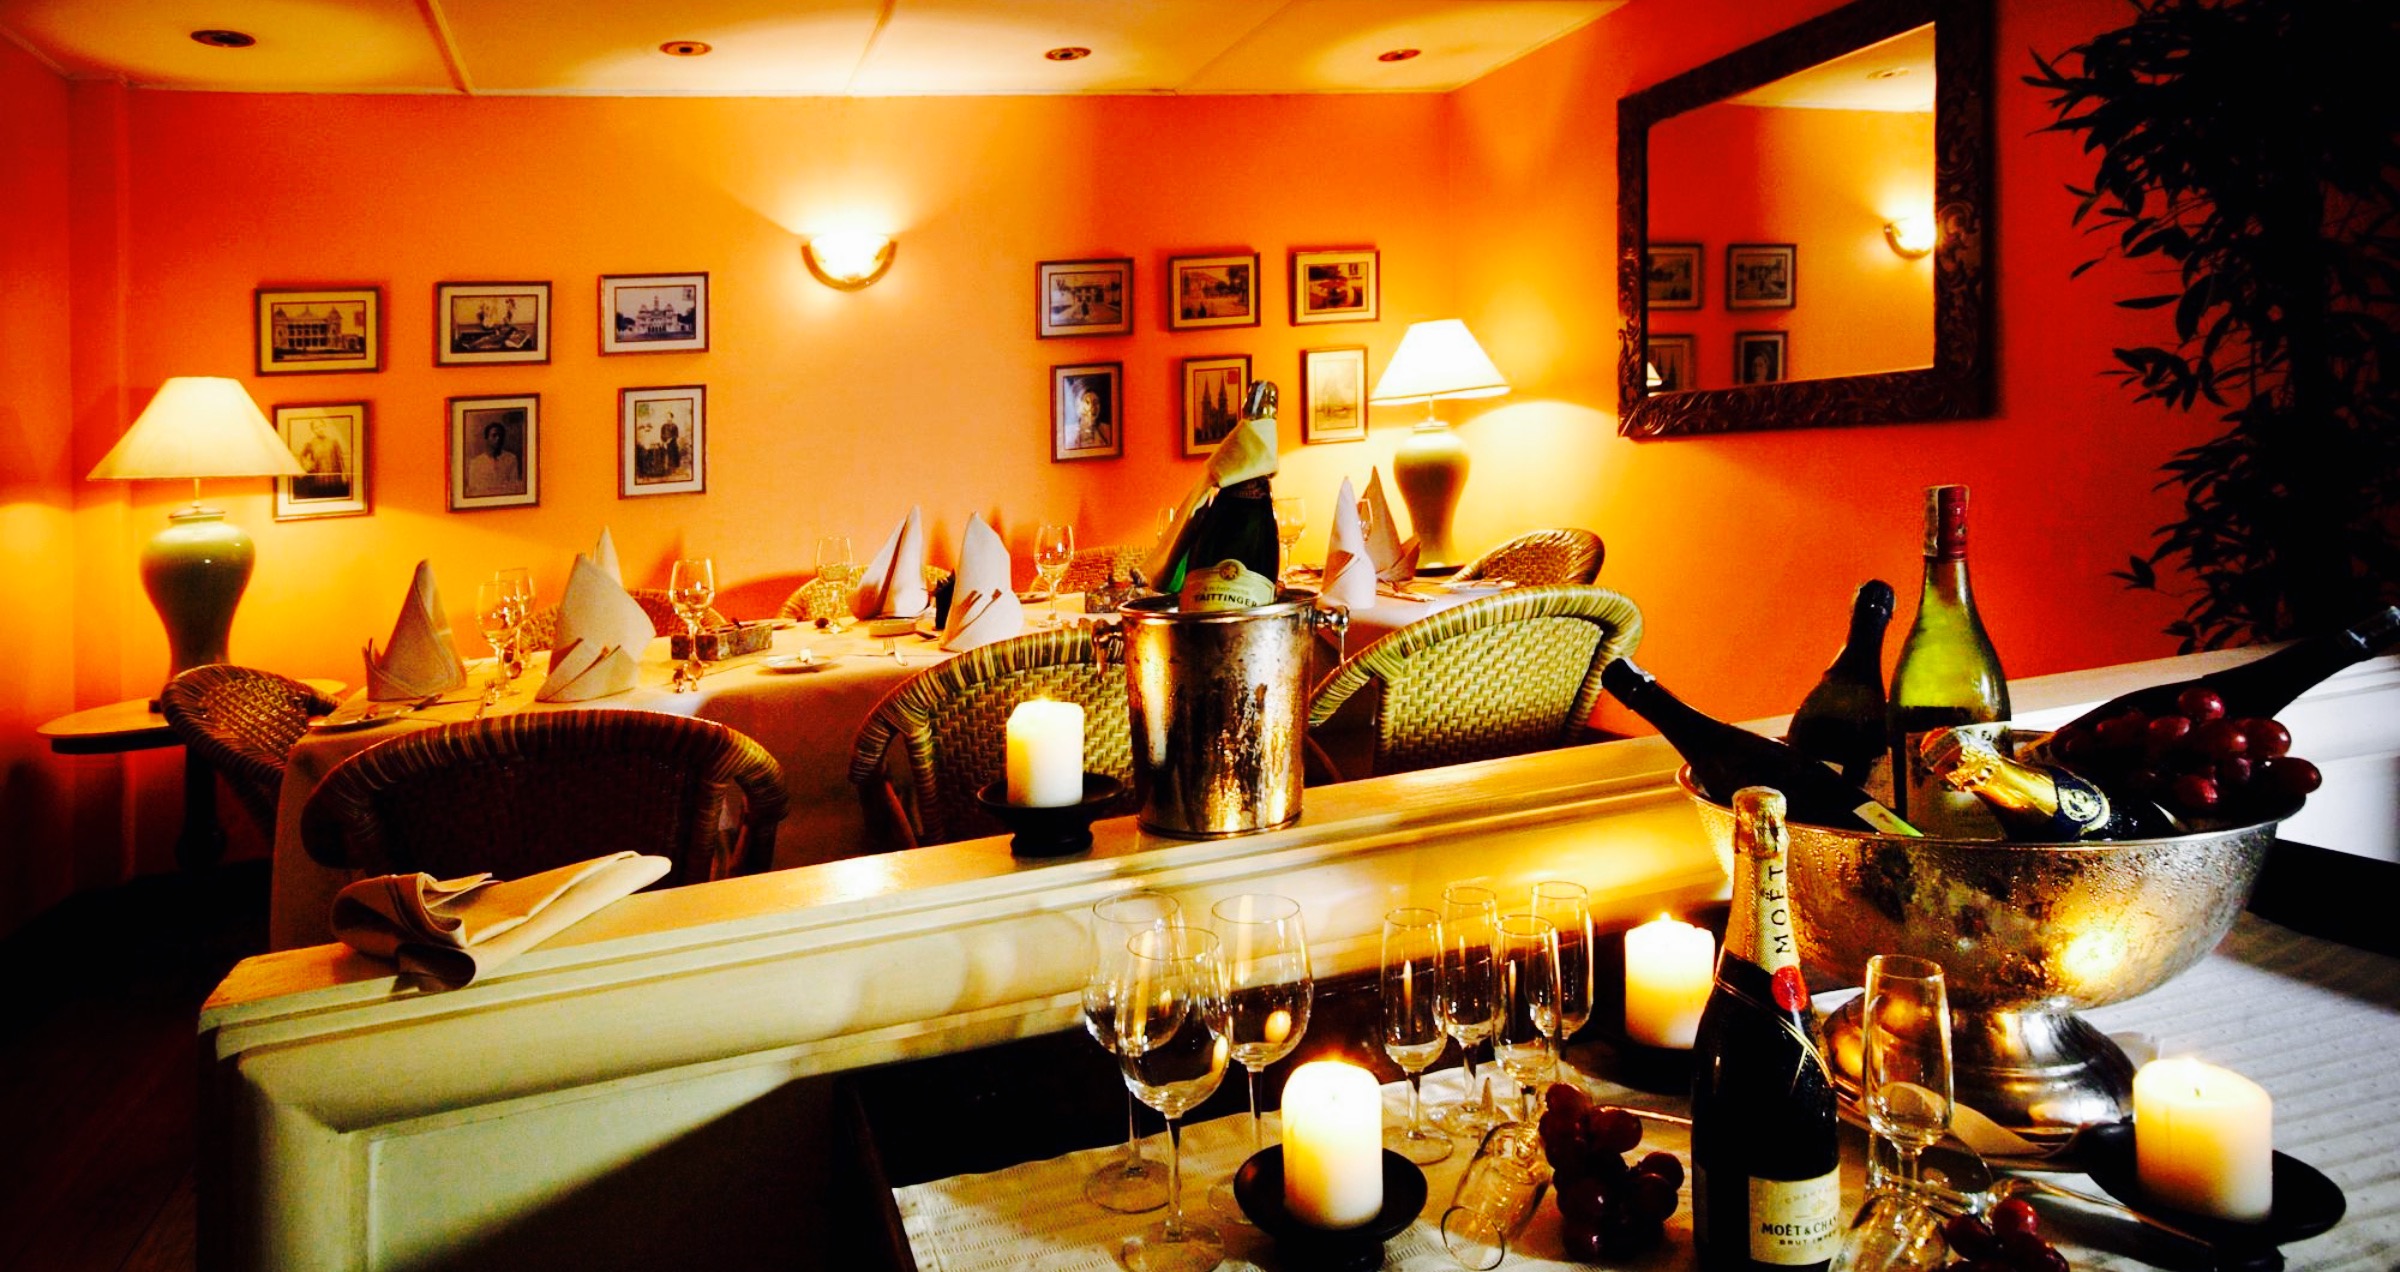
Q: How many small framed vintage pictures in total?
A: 12